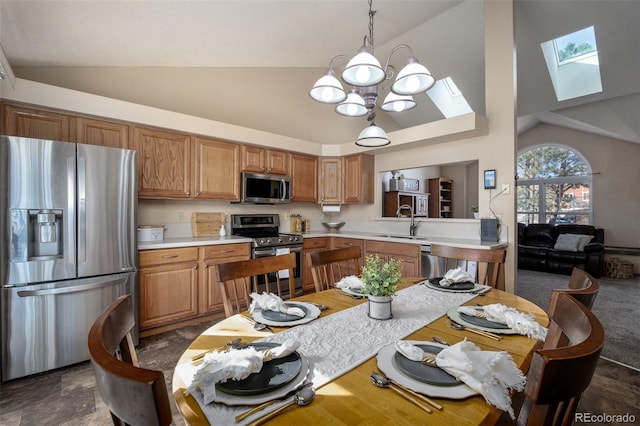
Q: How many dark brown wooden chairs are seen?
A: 6